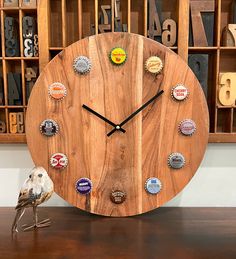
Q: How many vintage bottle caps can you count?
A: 12